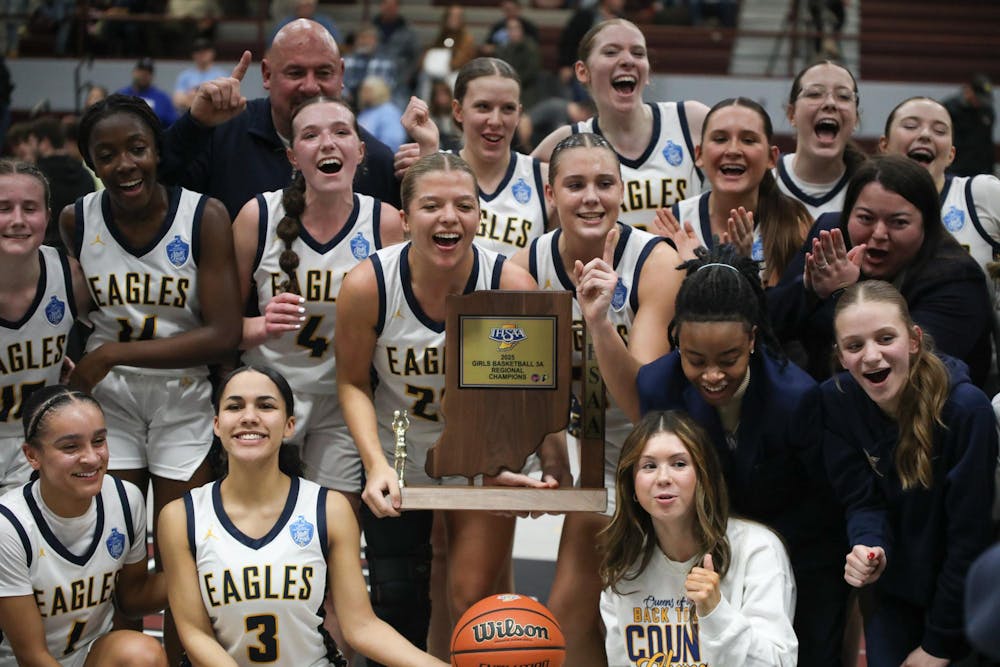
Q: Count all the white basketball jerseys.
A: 12